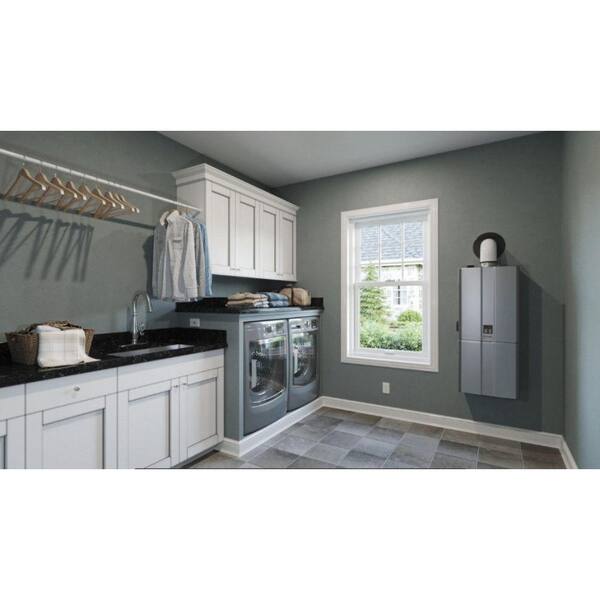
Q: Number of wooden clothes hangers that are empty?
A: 9